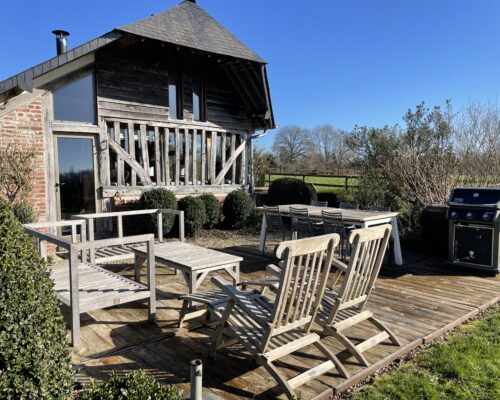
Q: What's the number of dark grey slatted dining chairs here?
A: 6